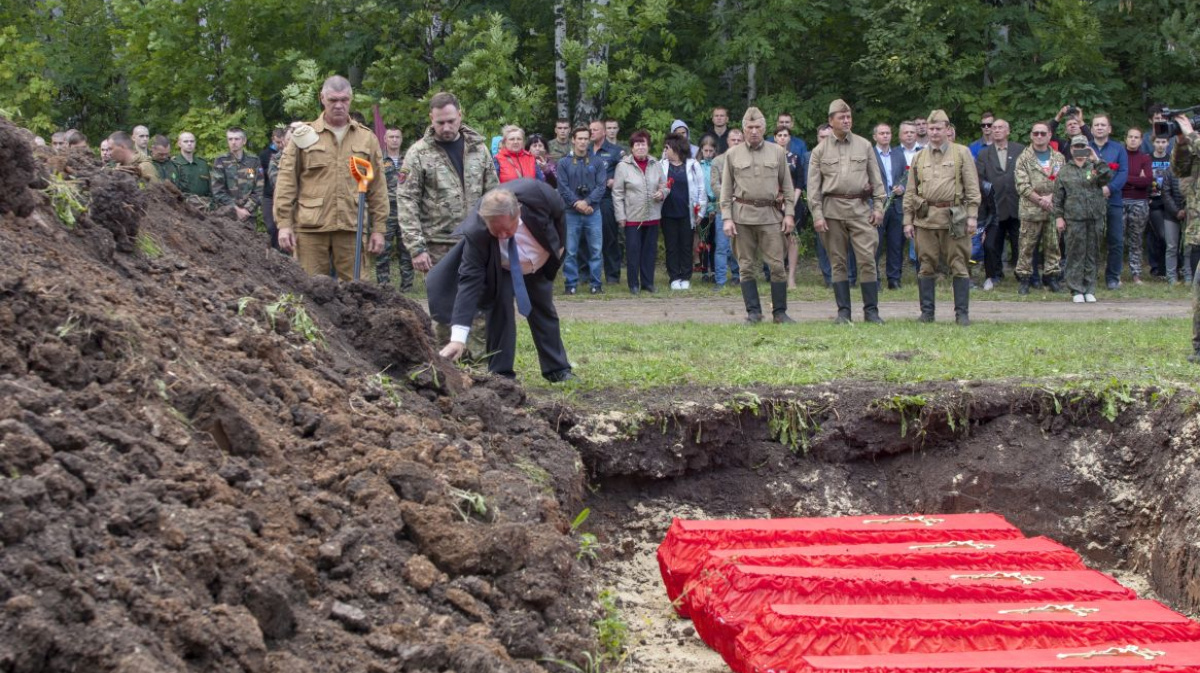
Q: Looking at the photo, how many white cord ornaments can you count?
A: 5